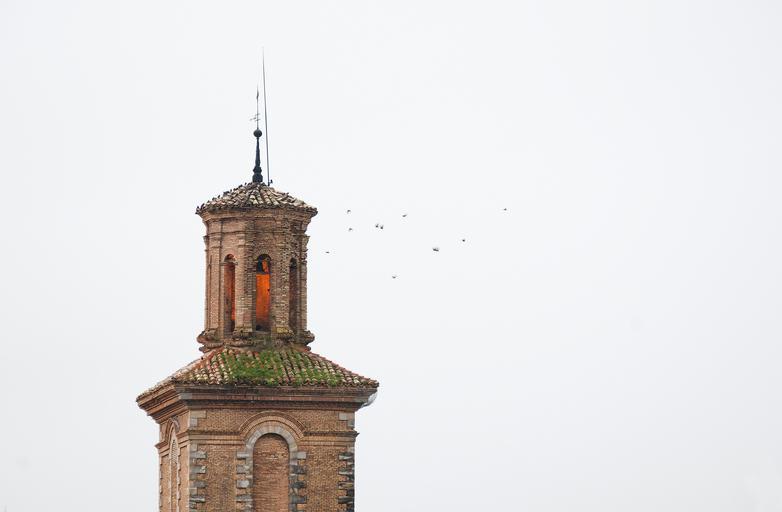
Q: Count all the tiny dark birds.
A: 10